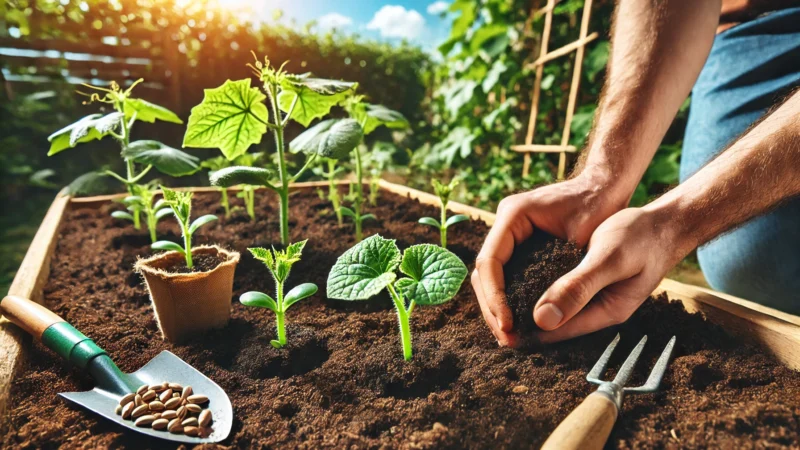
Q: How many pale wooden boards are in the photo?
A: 3